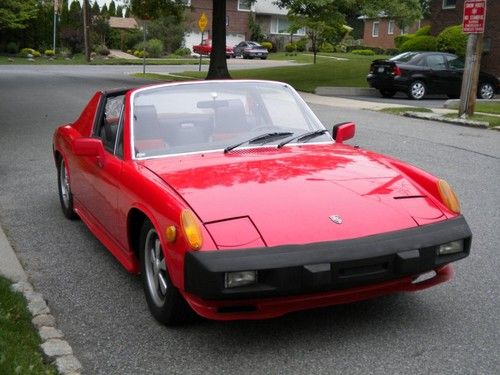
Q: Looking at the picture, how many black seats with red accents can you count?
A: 2